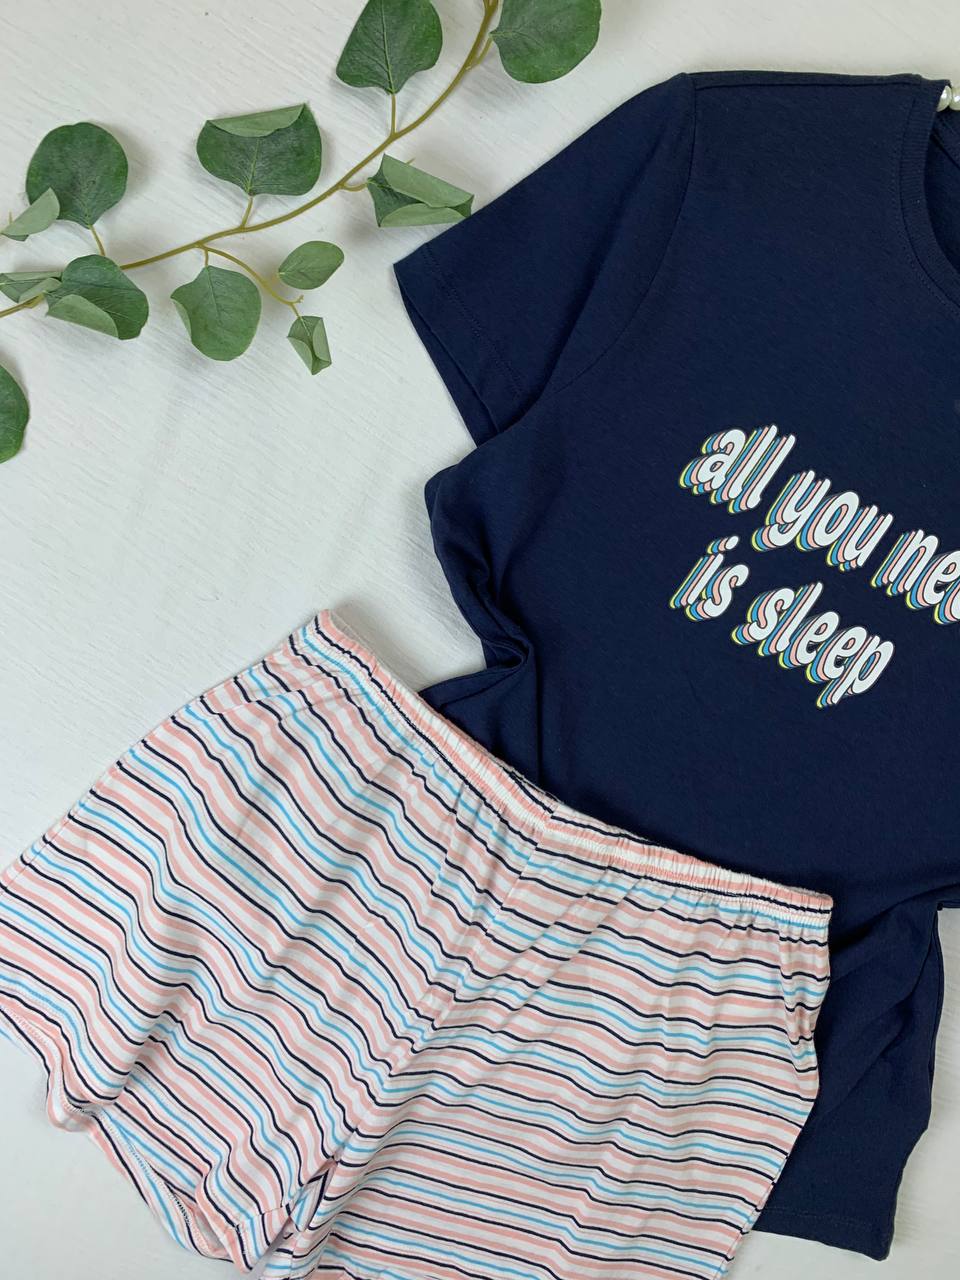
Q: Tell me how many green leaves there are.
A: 12